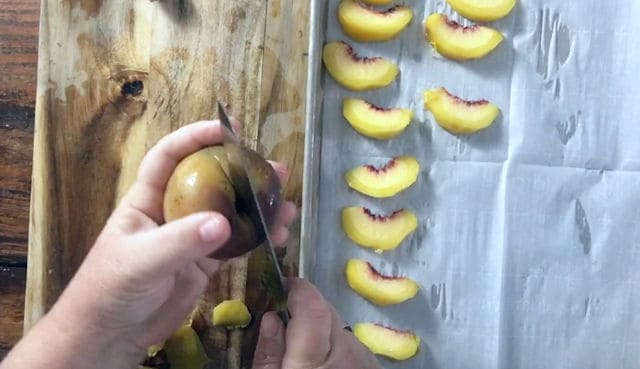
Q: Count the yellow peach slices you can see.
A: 11